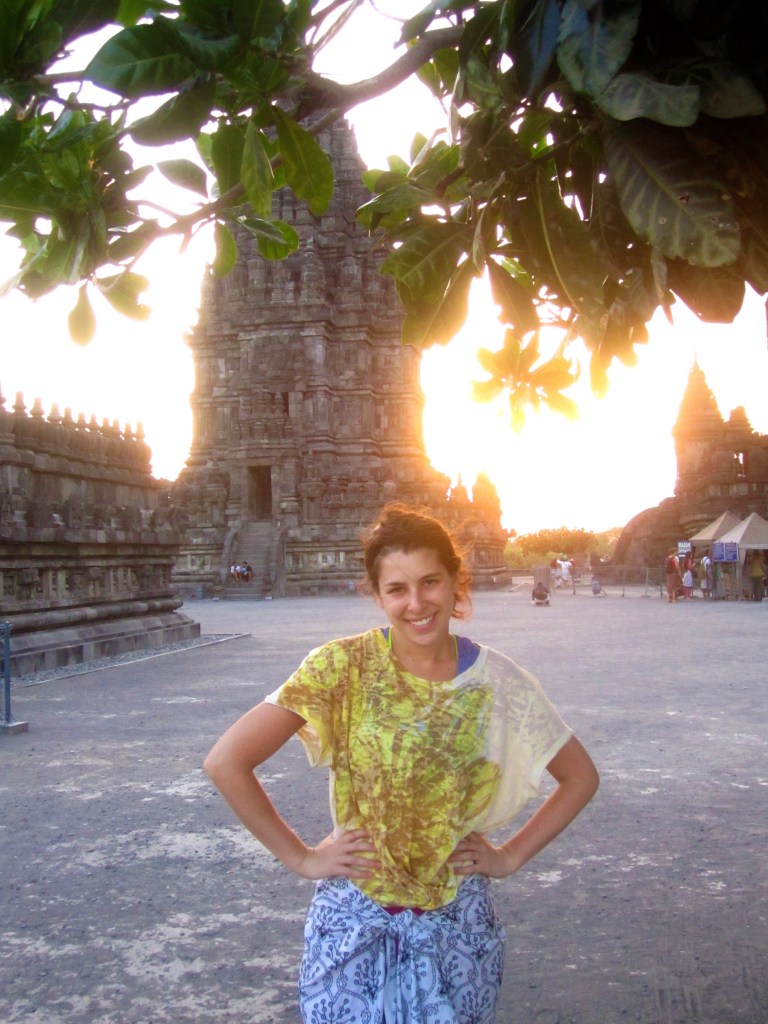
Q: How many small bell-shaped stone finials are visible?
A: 11